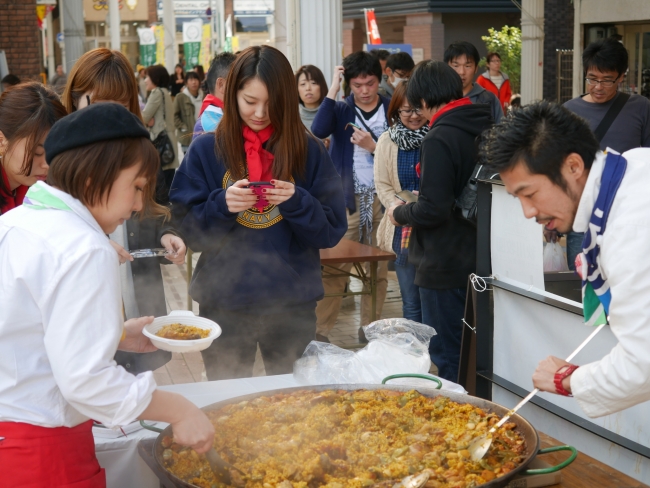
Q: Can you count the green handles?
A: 3